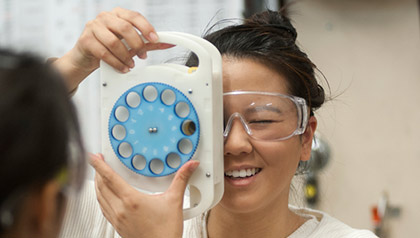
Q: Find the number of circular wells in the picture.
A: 12